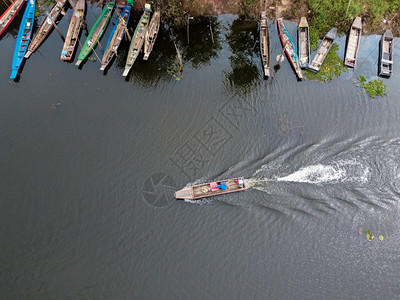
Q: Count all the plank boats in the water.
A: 15